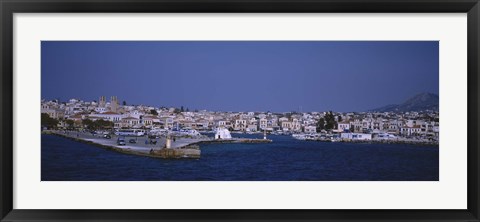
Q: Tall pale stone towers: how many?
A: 2